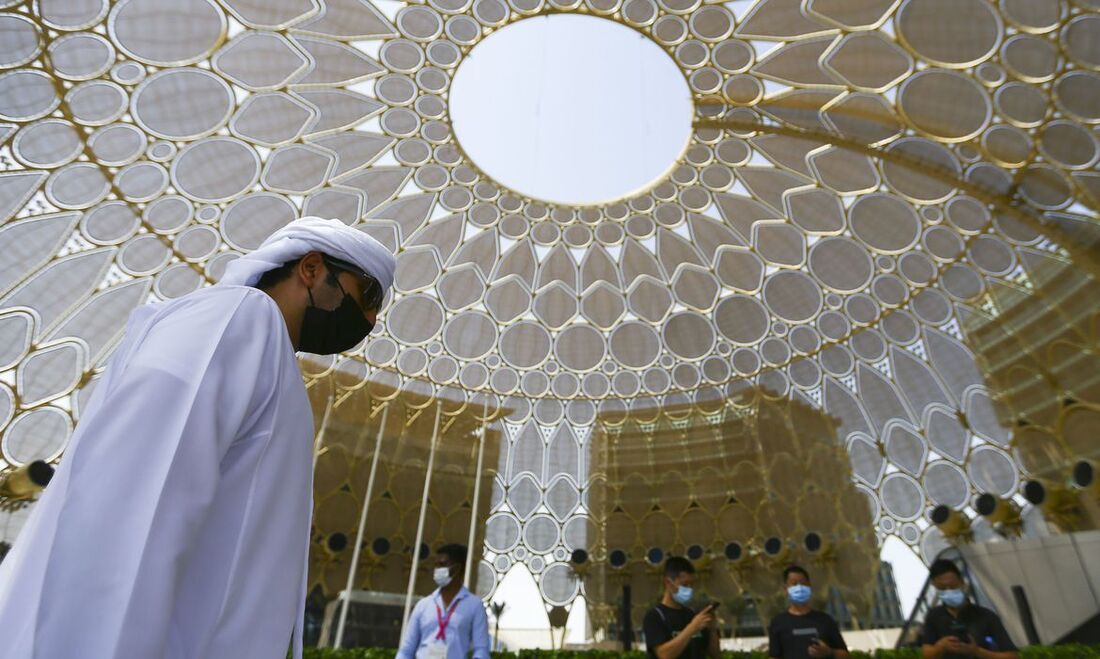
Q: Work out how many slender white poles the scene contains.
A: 4